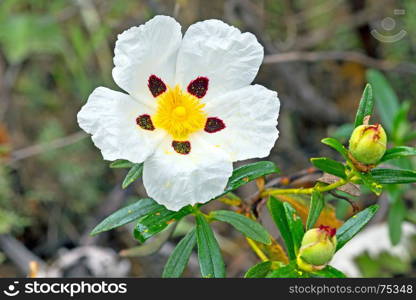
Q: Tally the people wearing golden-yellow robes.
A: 0